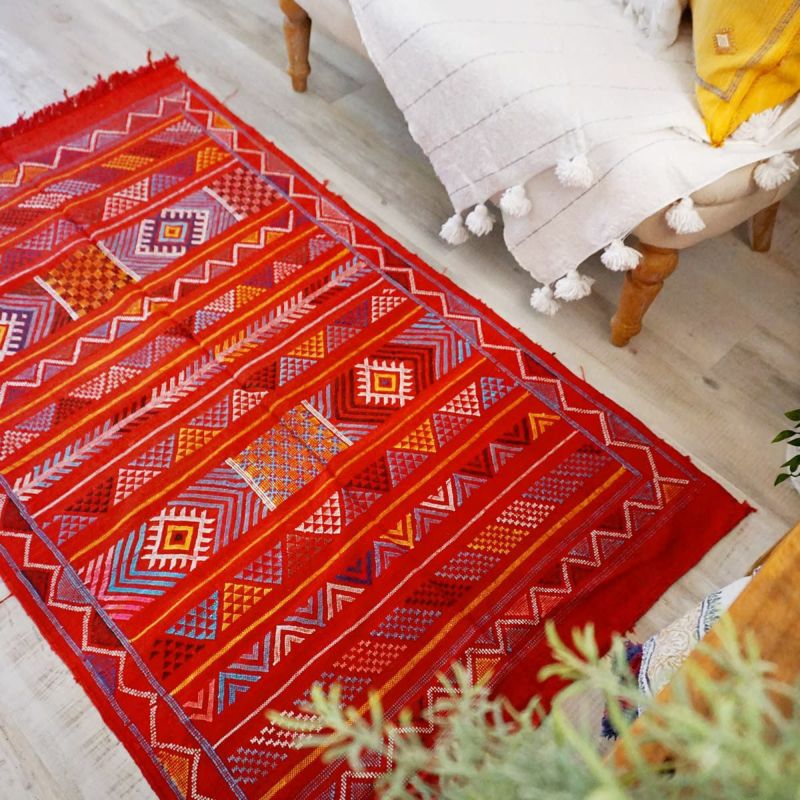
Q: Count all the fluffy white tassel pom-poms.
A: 10